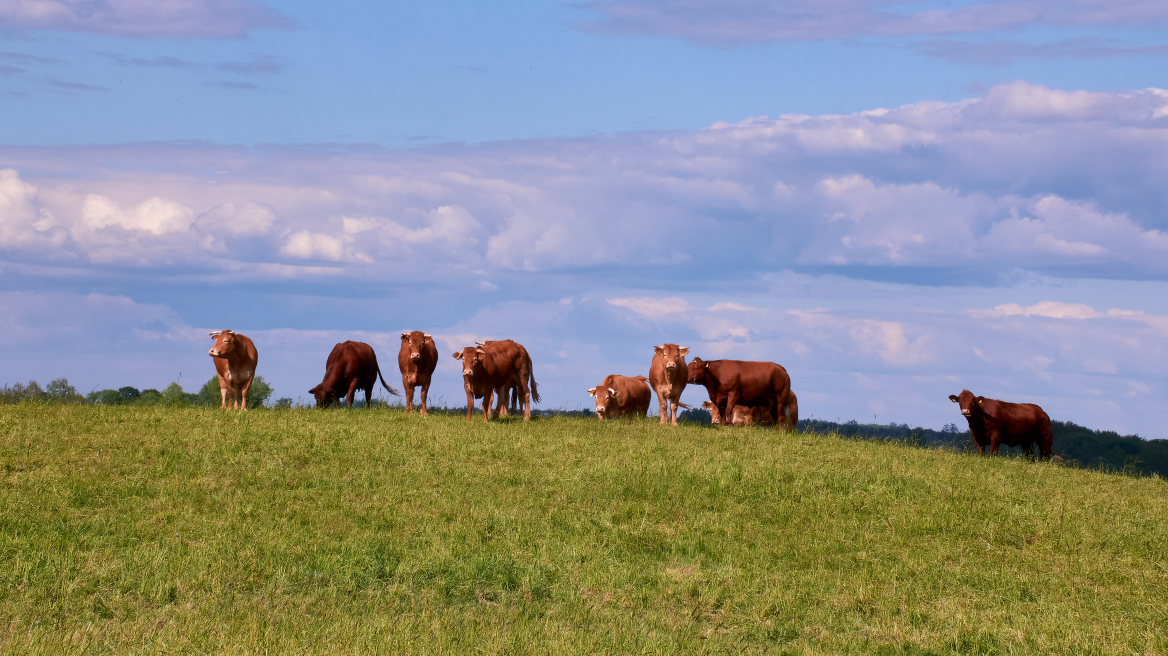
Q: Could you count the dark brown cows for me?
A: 3